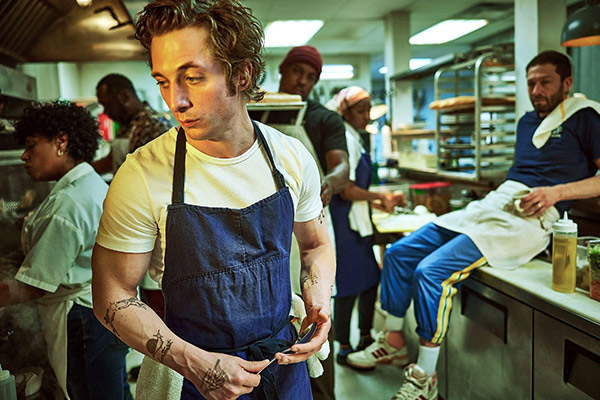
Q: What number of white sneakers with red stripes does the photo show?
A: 2